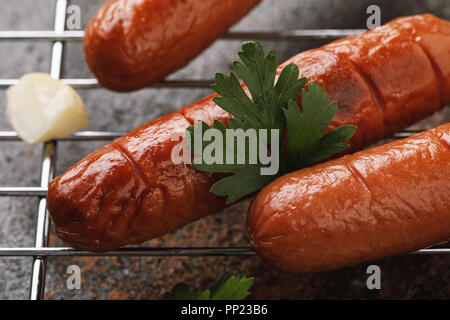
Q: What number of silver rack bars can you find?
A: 6